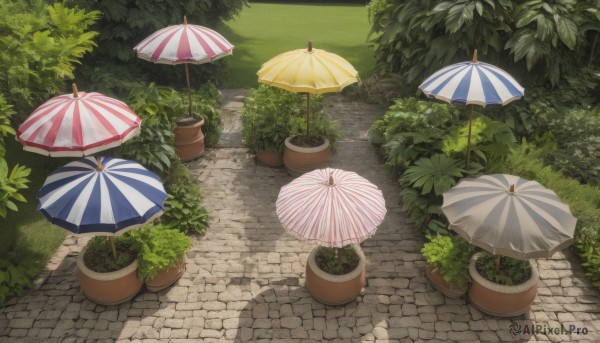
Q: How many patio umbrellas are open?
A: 7